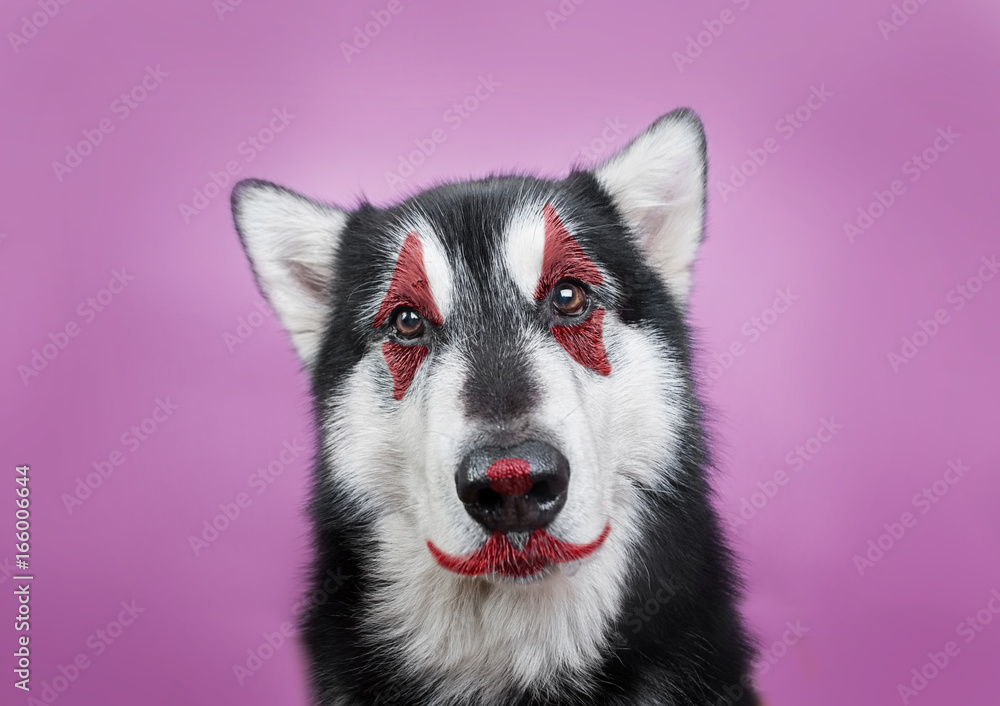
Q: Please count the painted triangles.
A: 4